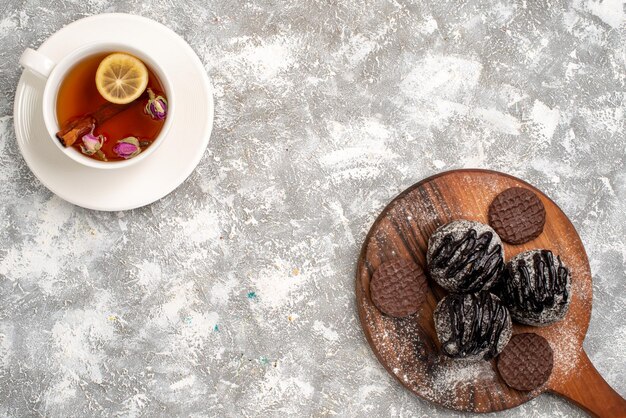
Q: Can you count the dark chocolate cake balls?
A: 3